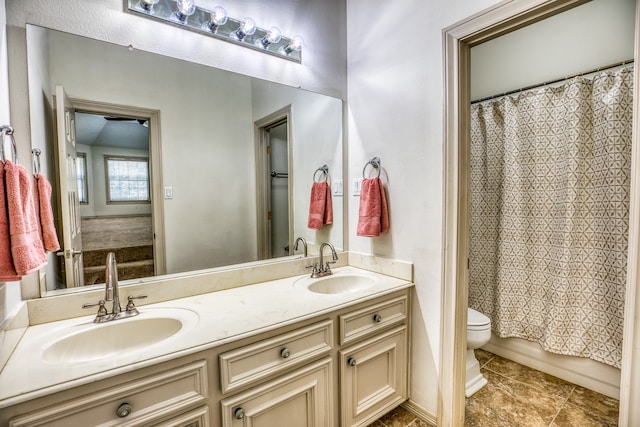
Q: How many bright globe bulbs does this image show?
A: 6